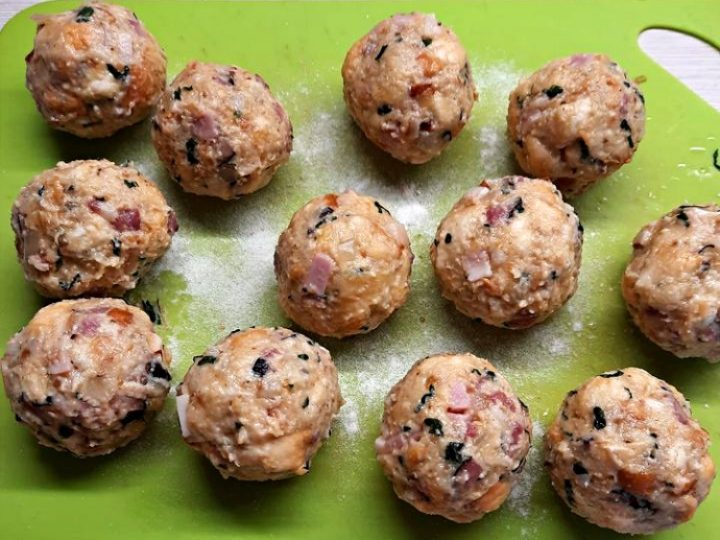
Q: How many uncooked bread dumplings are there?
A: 12